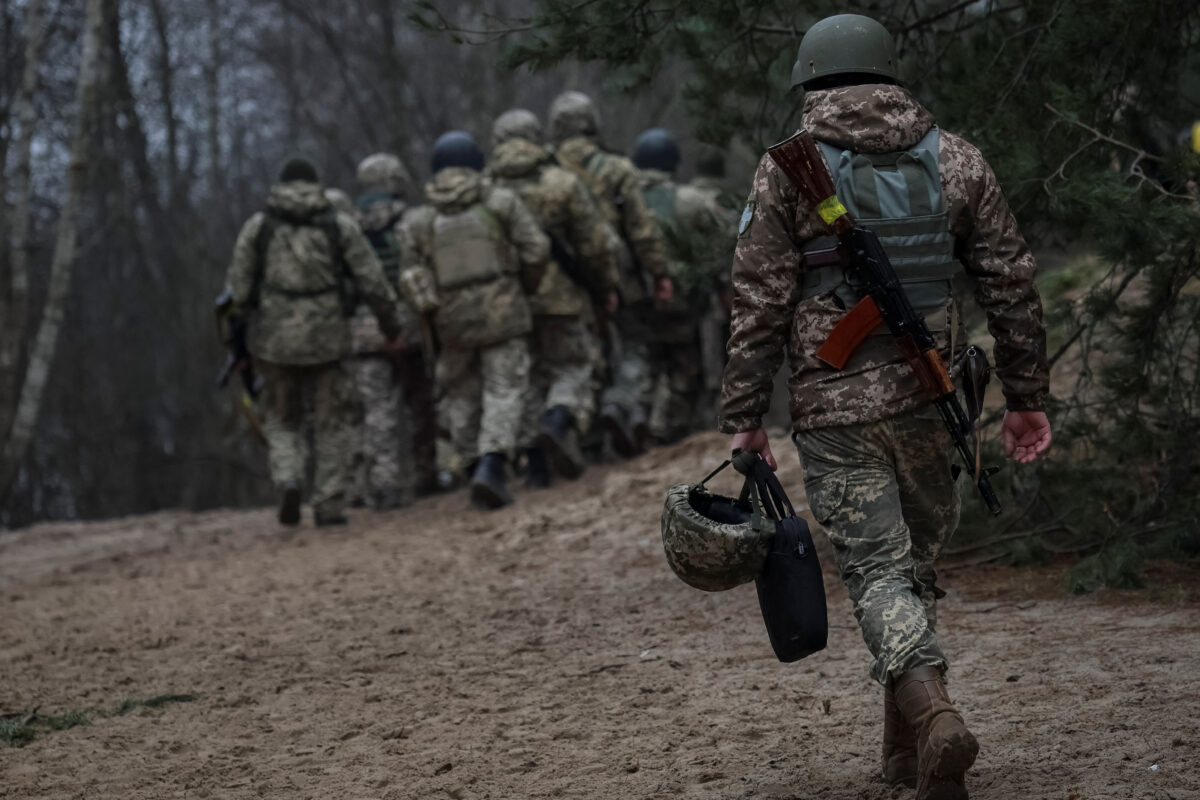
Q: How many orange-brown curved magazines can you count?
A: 1